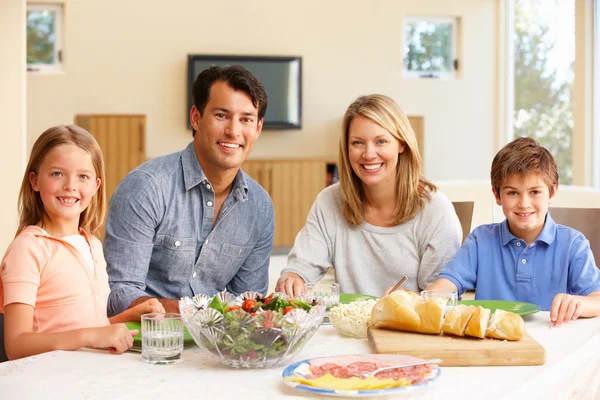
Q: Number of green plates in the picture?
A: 3